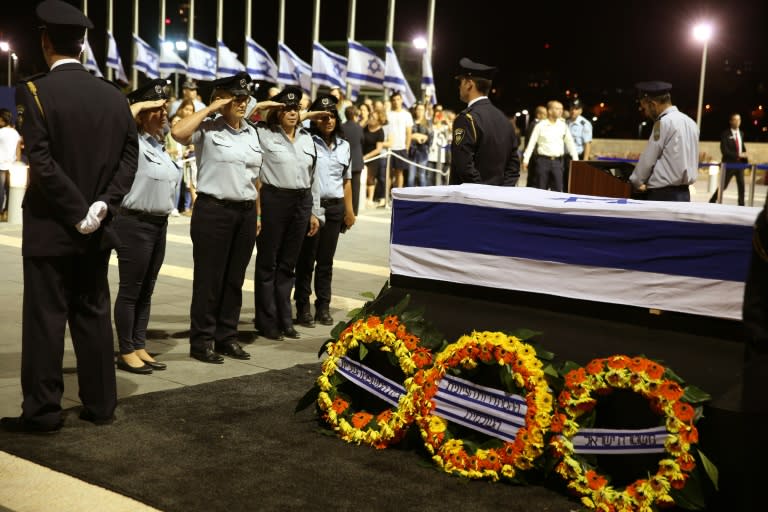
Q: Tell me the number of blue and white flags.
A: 13